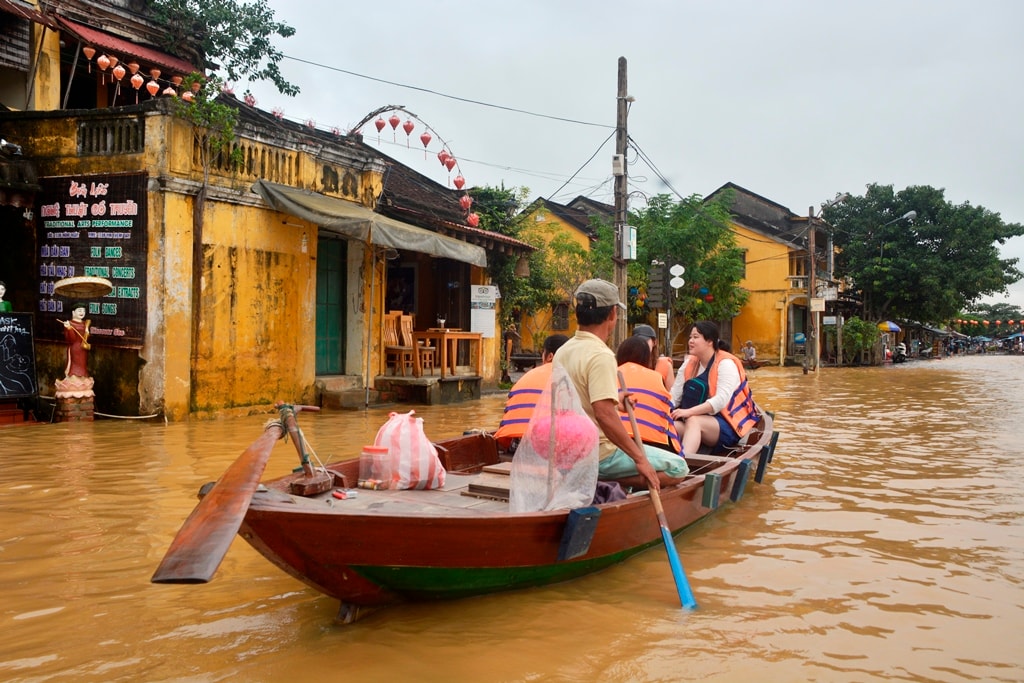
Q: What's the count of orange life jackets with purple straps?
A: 3